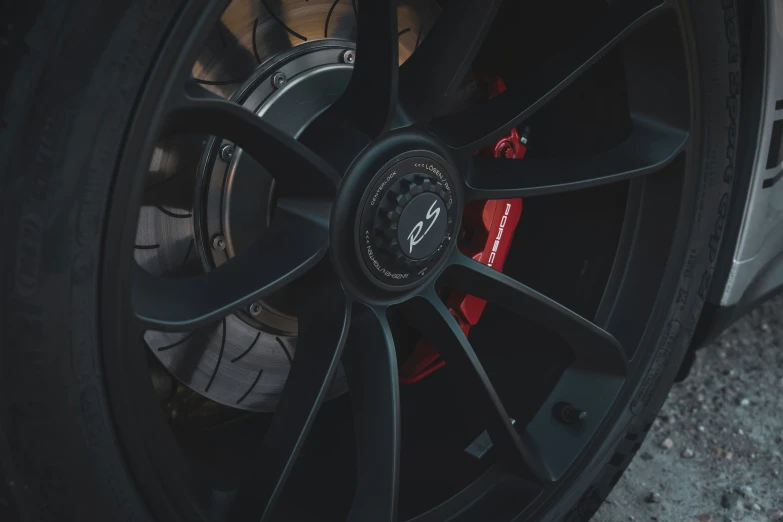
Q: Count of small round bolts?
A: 5